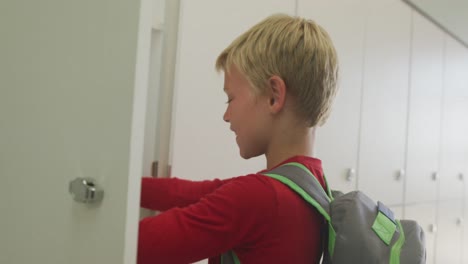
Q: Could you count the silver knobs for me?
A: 7